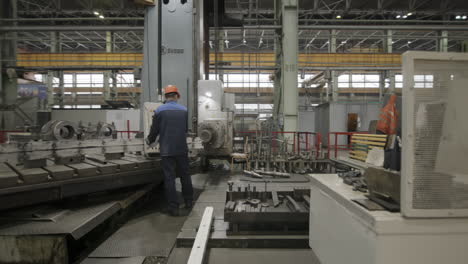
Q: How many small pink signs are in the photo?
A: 0